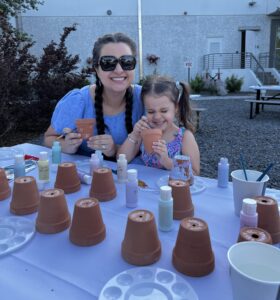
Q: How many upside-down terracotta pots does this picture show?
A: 11